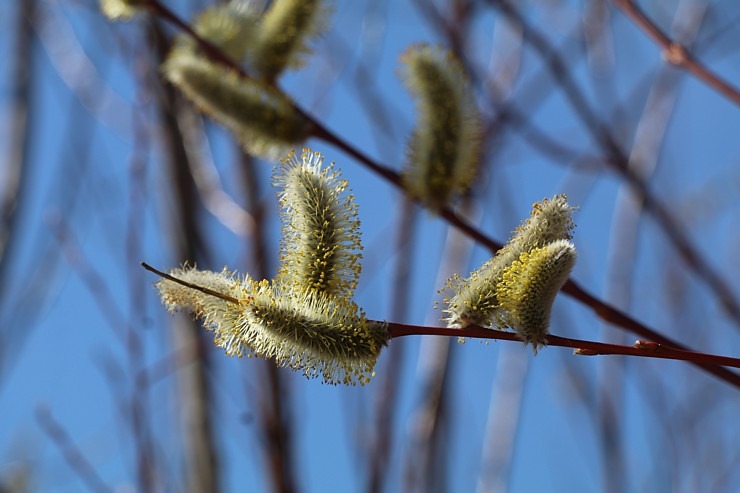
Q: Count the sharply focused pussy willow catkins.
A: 5